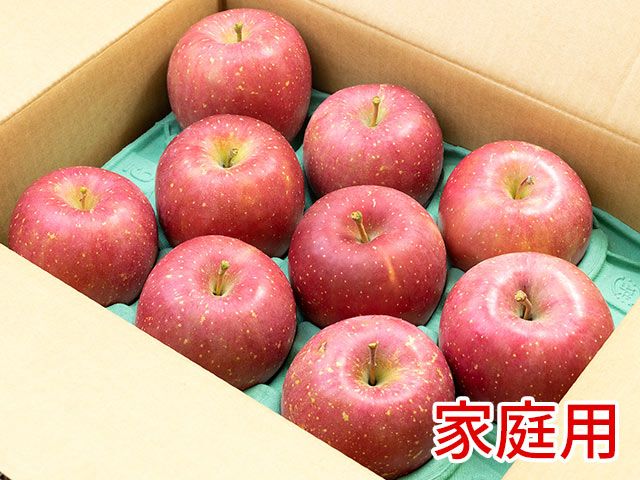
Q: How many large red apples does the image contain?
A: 9